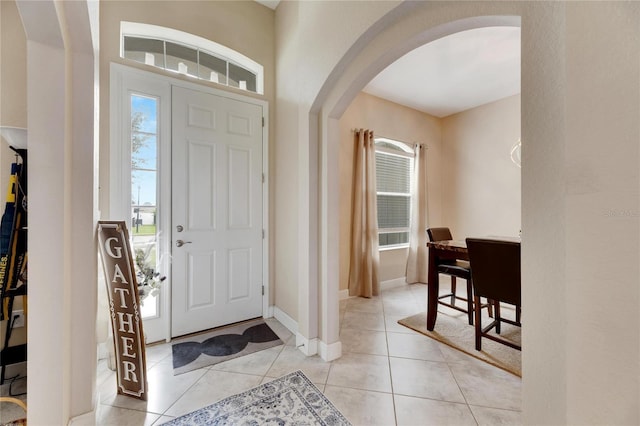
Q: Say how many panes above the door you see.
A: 4